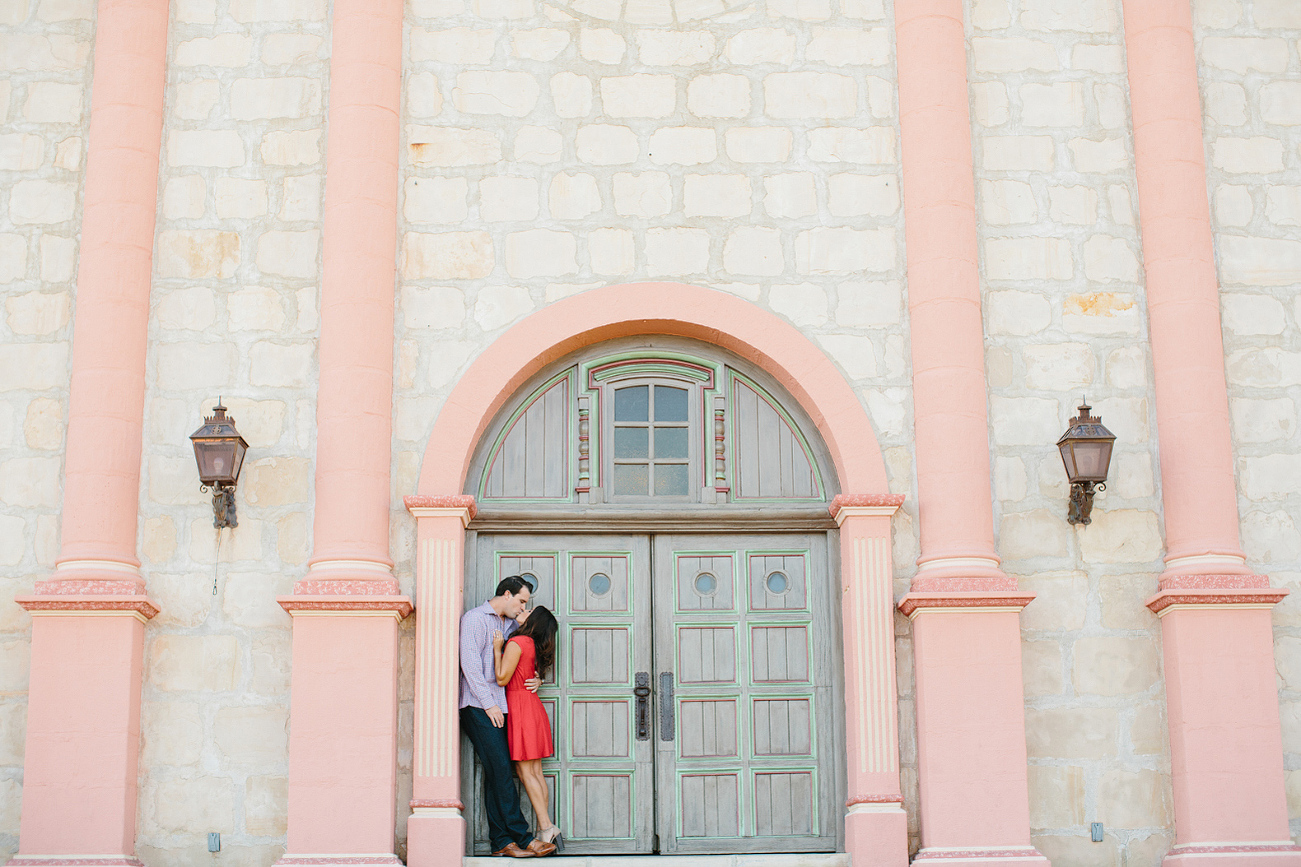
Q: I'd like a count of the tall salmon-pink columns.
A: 4